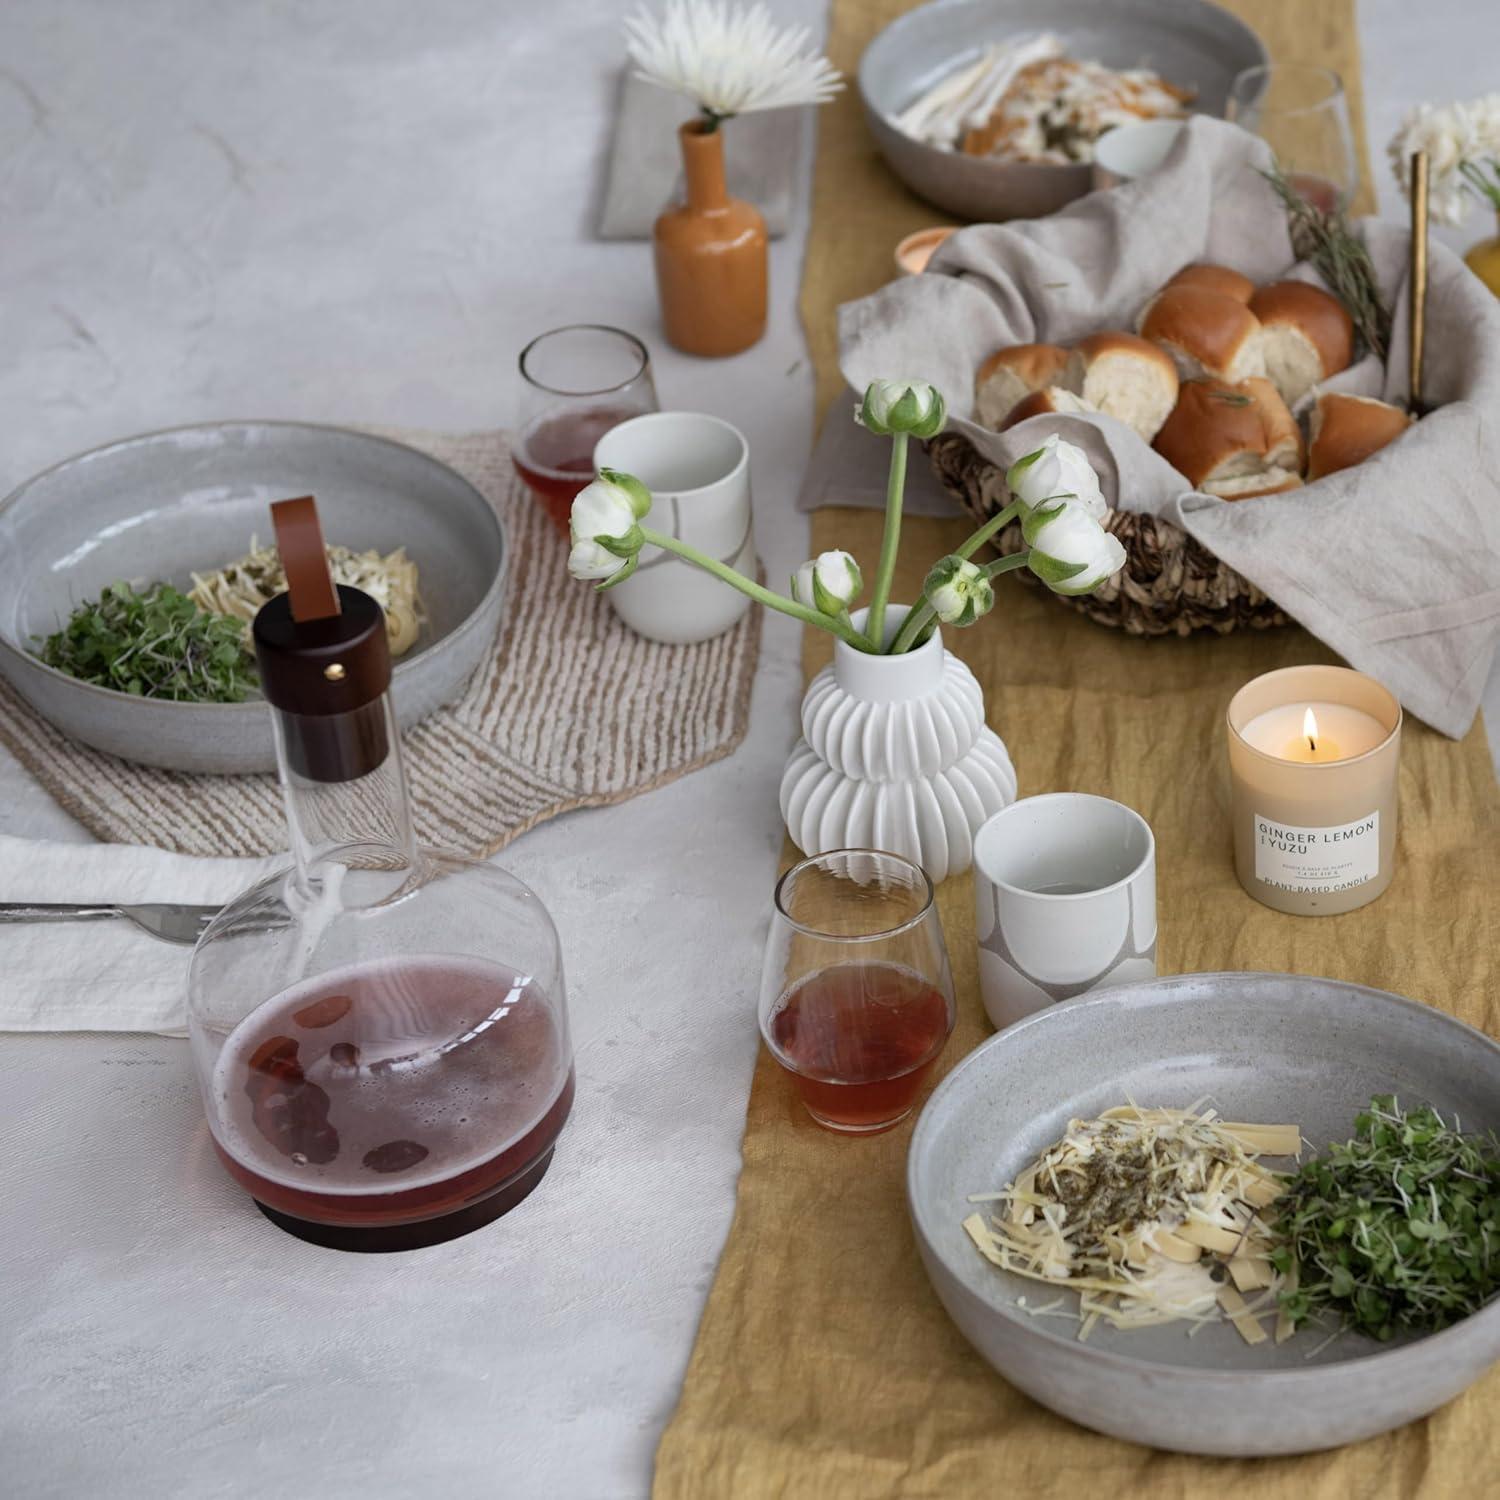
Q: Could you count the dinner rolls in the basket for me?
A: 8